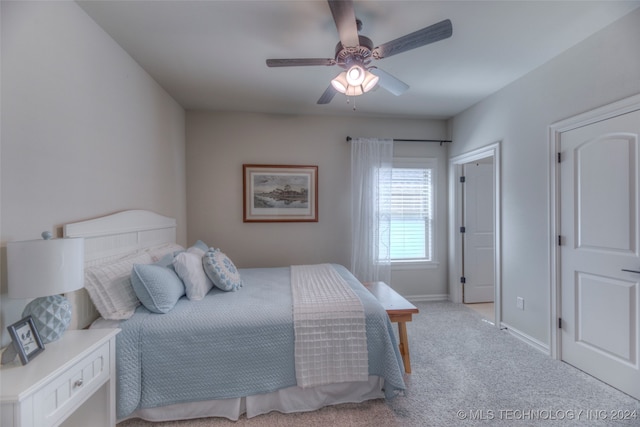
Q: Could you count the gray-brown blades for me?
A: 5